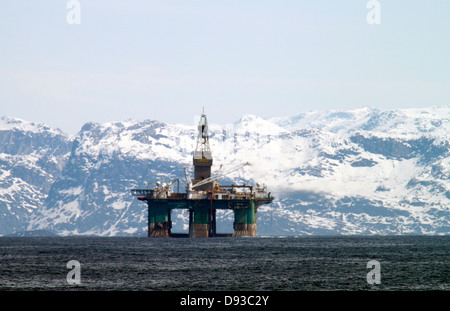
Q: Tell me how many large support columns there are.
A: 3